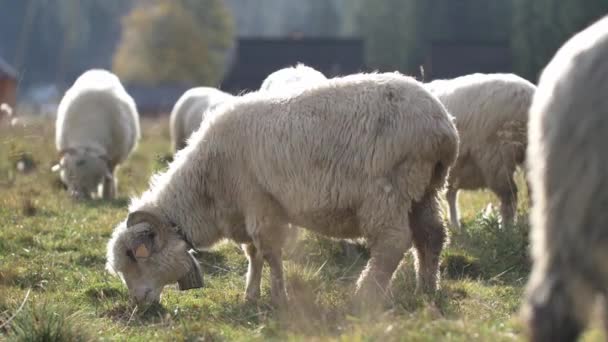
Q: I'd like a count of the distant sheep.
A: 4